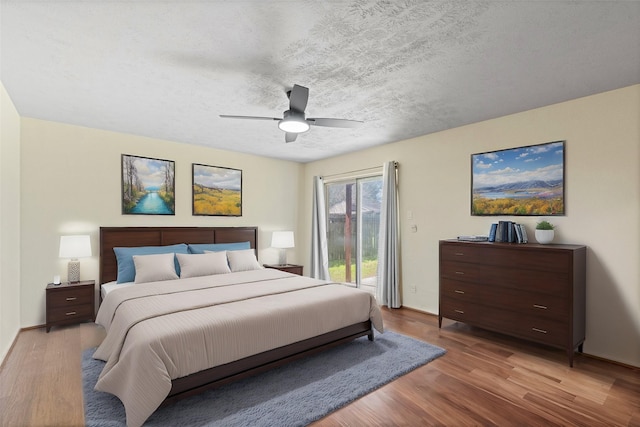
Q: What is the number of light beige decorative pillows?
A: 3